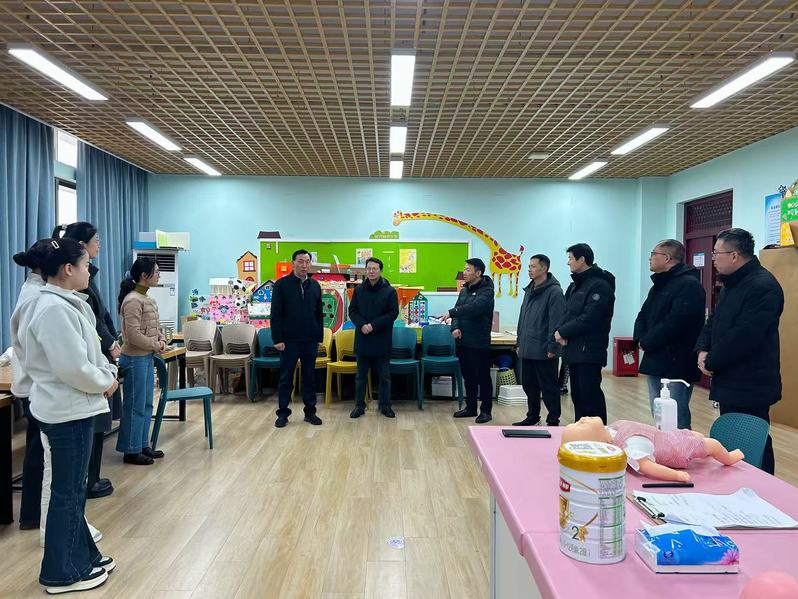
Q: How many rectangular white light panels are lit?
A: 9